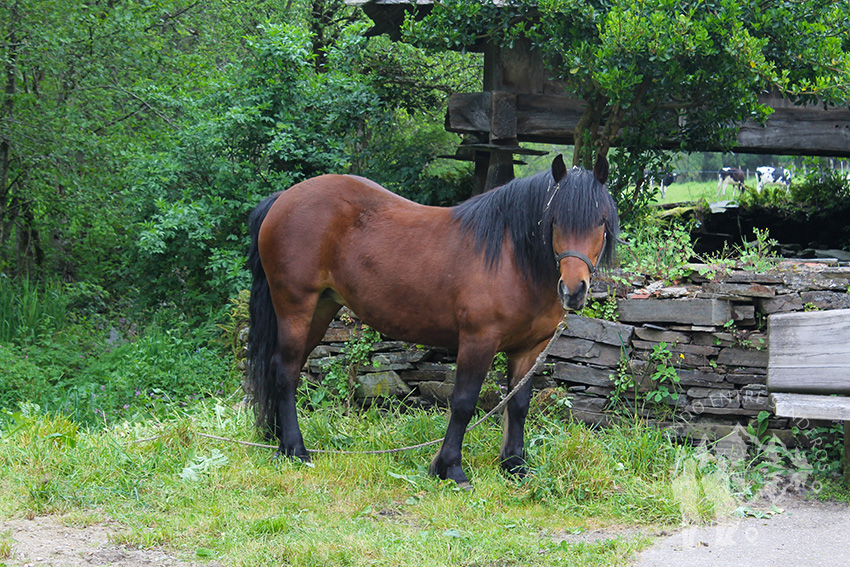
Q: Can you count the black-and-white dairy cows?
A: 3